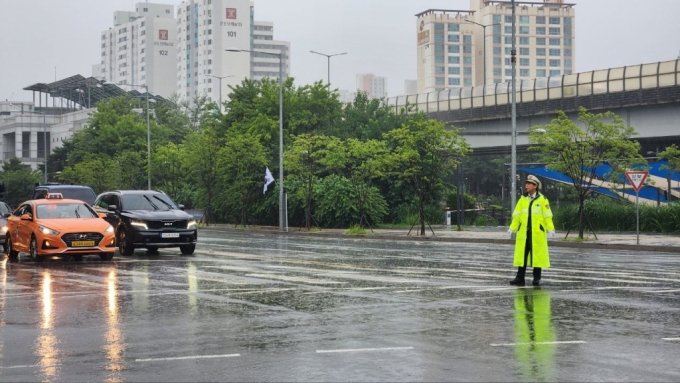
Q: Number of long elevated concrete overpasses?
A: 1